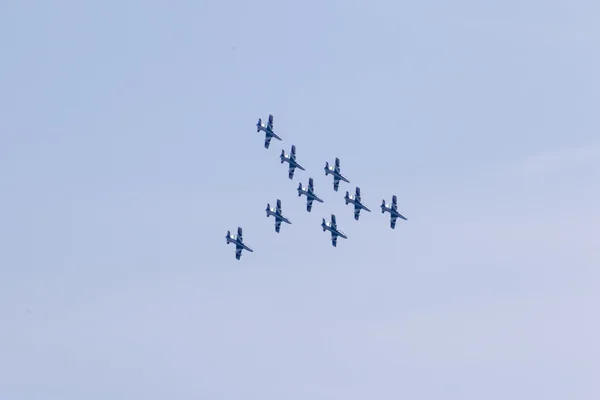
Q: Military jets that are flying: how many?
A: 9